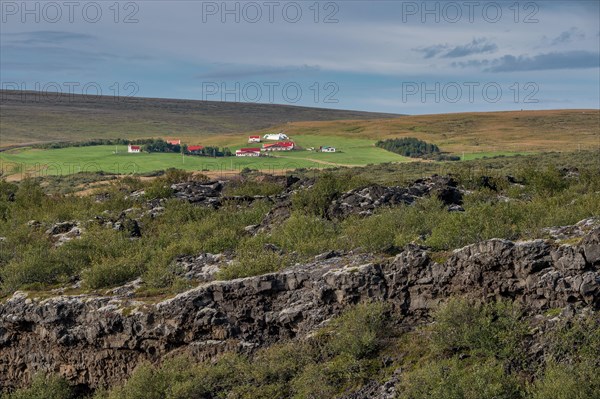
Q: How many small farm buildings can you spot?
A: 8